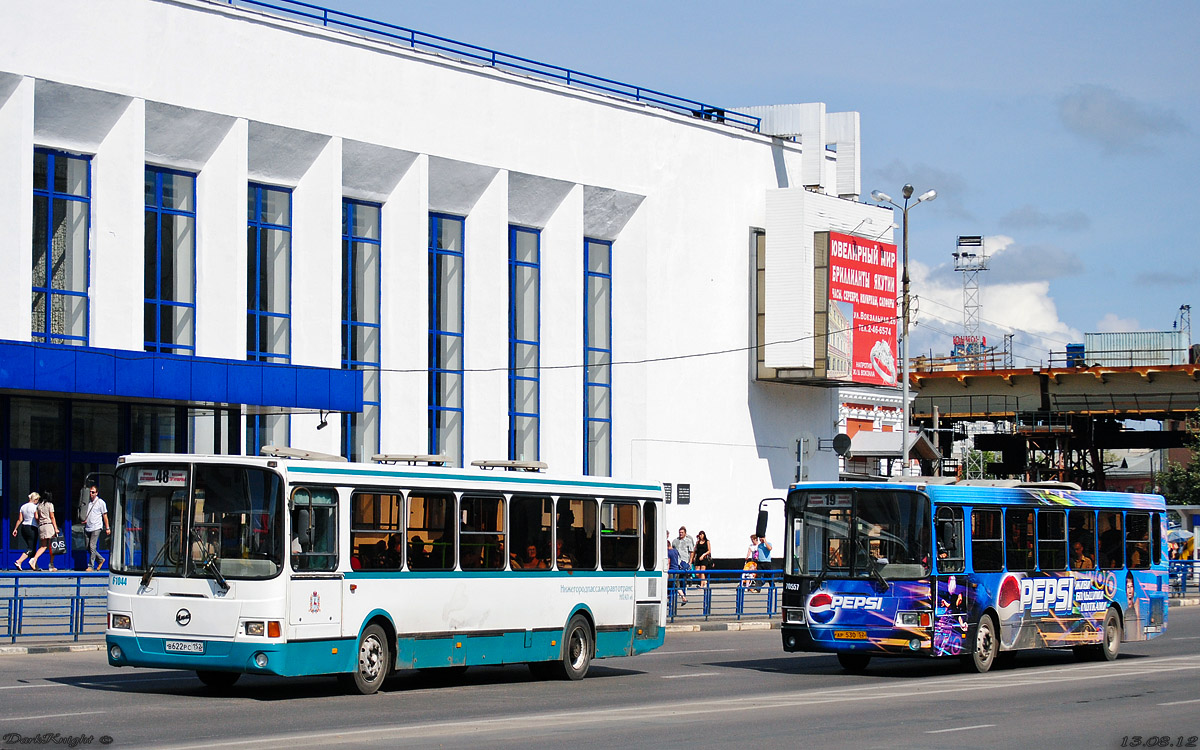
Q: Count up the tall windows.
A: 7